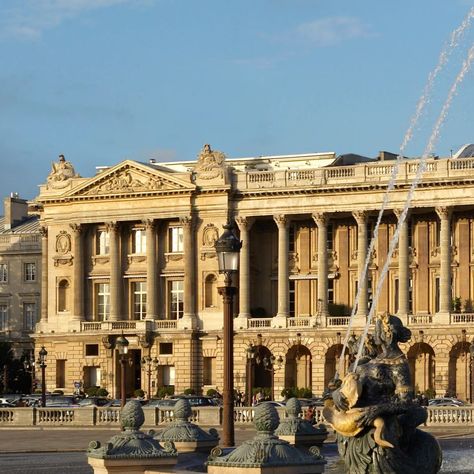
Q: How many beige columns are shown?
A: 11